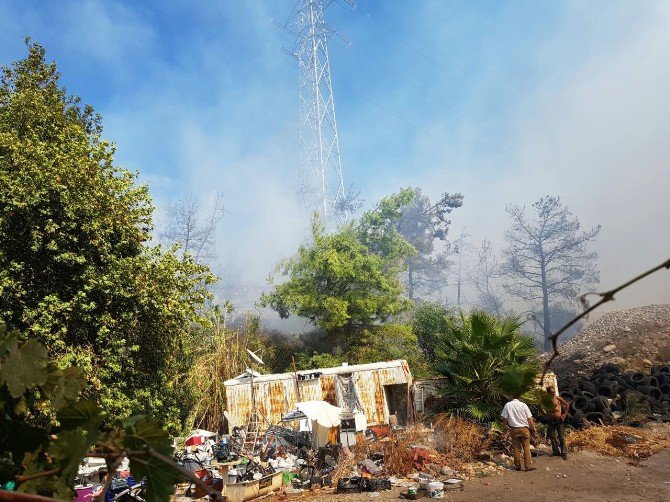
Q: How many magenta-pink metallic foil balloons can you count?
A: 0